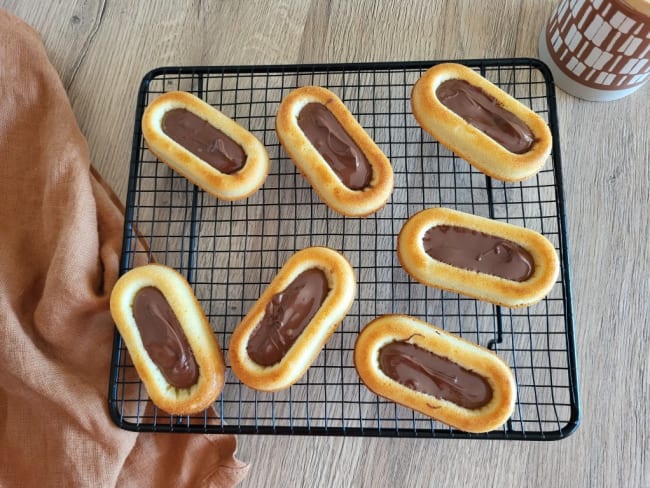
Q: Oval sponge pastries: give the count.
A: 7